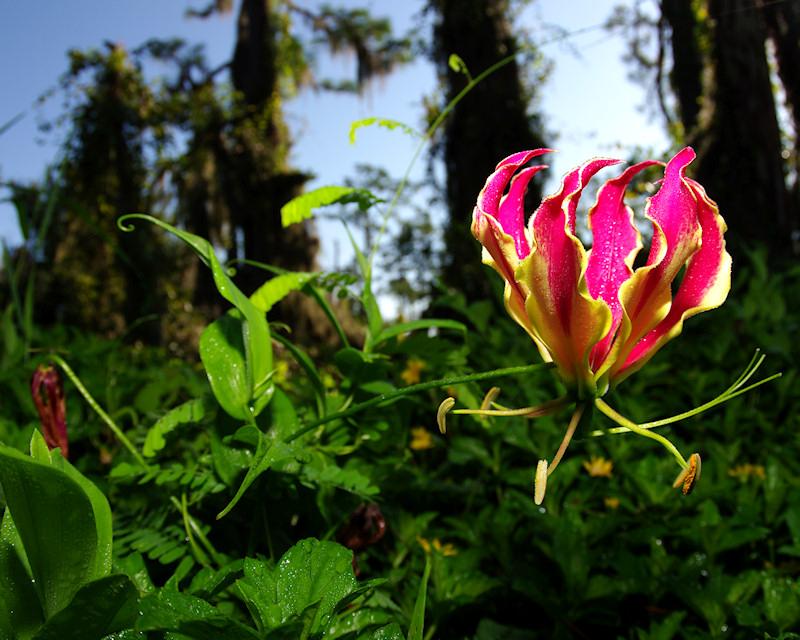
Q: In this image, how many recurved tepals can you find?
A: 6